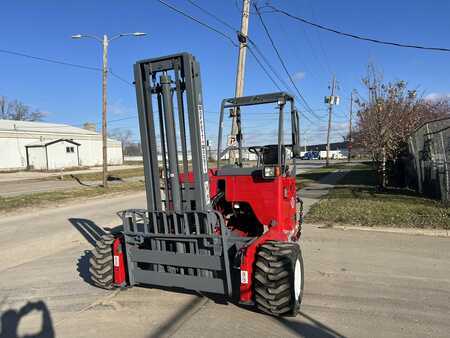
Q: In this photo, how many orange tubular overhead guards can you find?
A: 0